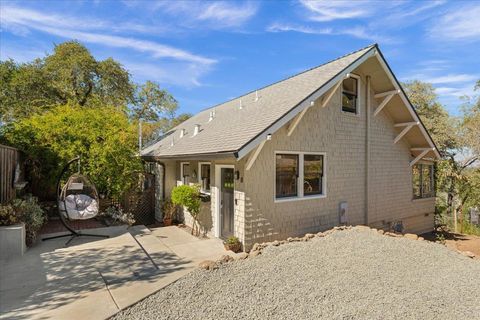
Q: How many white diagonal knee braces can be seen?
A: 6